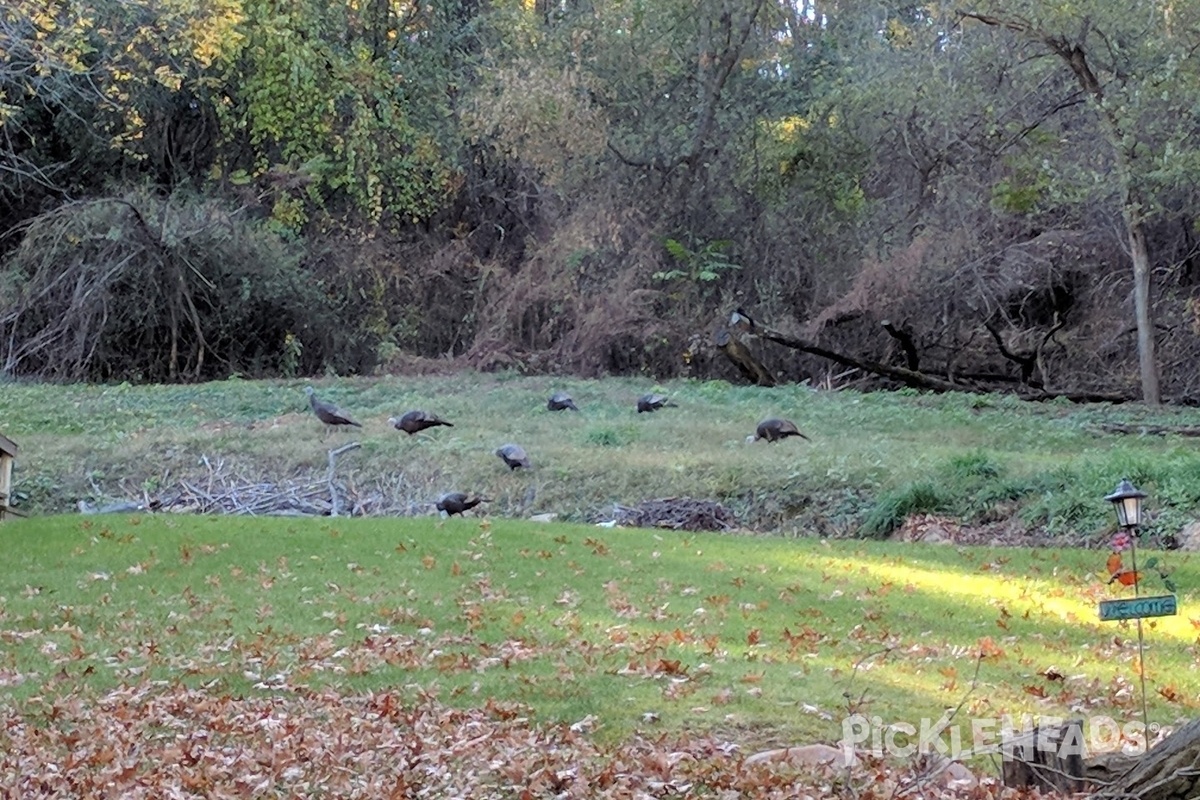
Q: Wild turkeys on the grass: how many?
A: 7